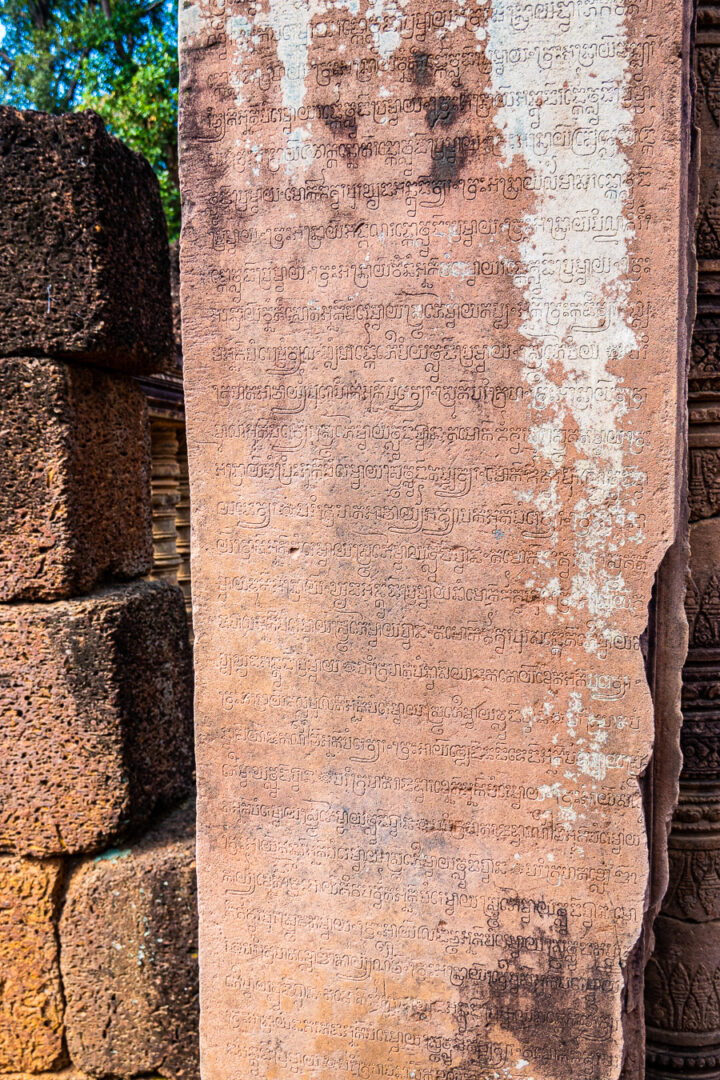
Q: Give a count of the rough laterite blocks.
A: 5